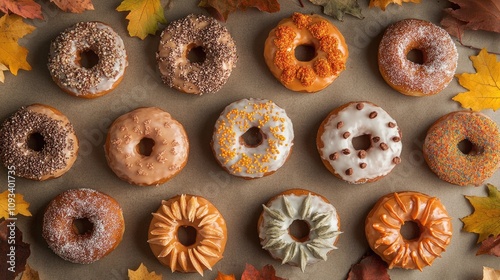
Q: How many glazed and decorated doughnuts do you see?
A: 13